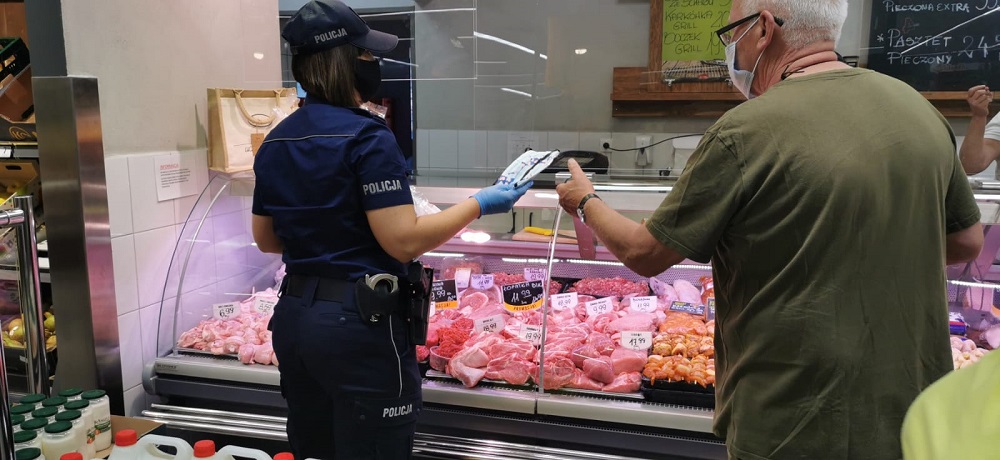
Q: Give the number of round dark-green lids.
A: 13